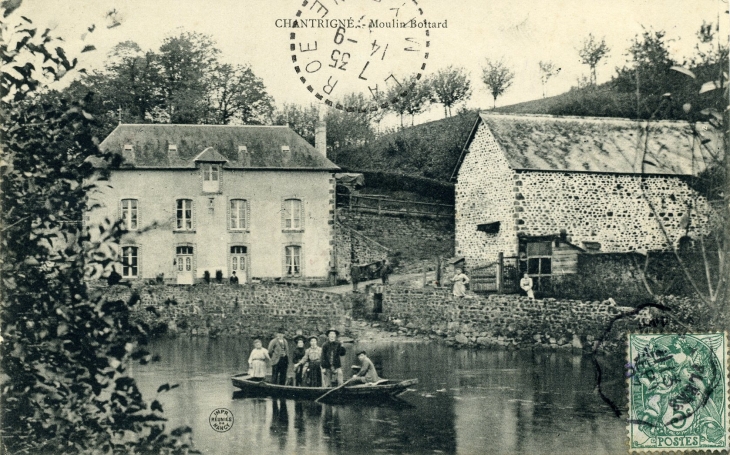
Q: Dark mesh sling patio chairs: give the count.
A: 0